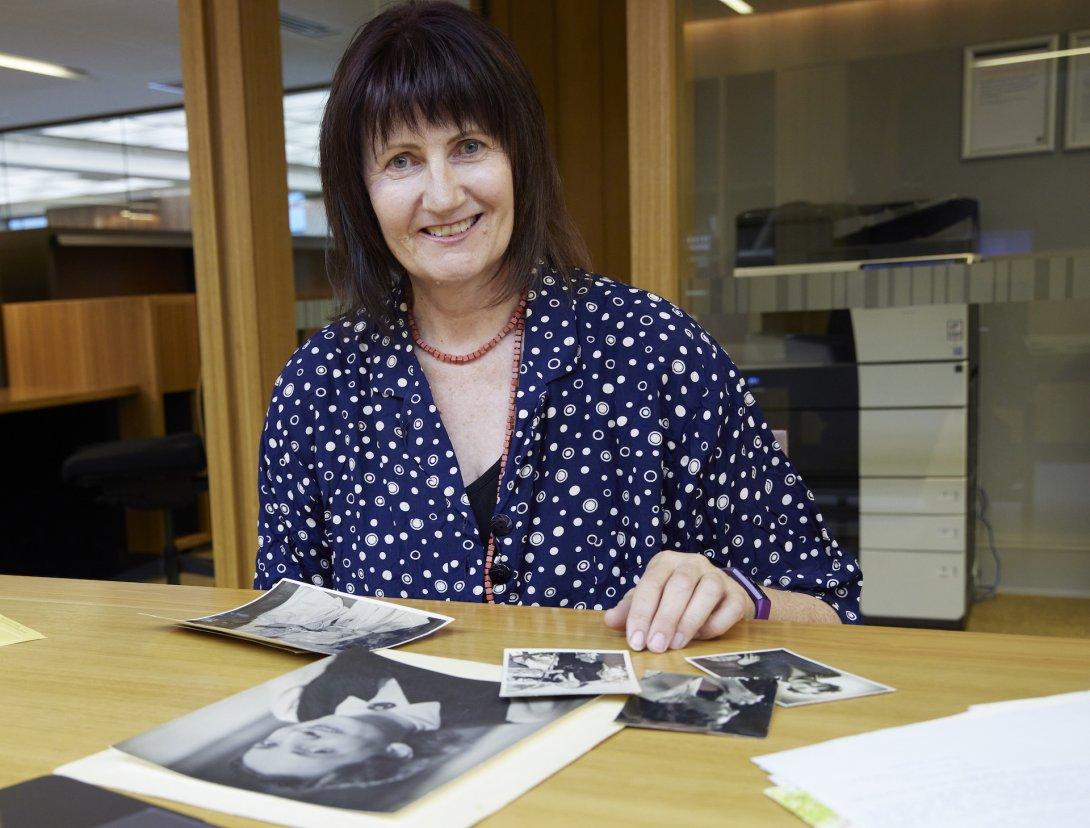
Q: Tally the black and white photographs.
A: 5